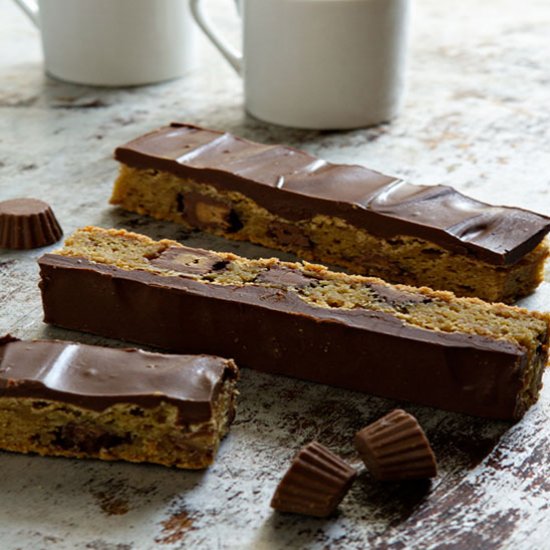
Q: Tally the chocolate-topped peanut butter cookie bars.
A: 3